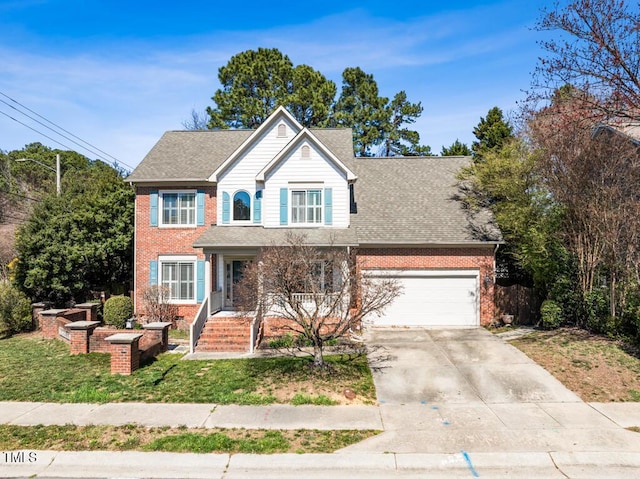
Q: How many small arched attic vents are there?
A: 2